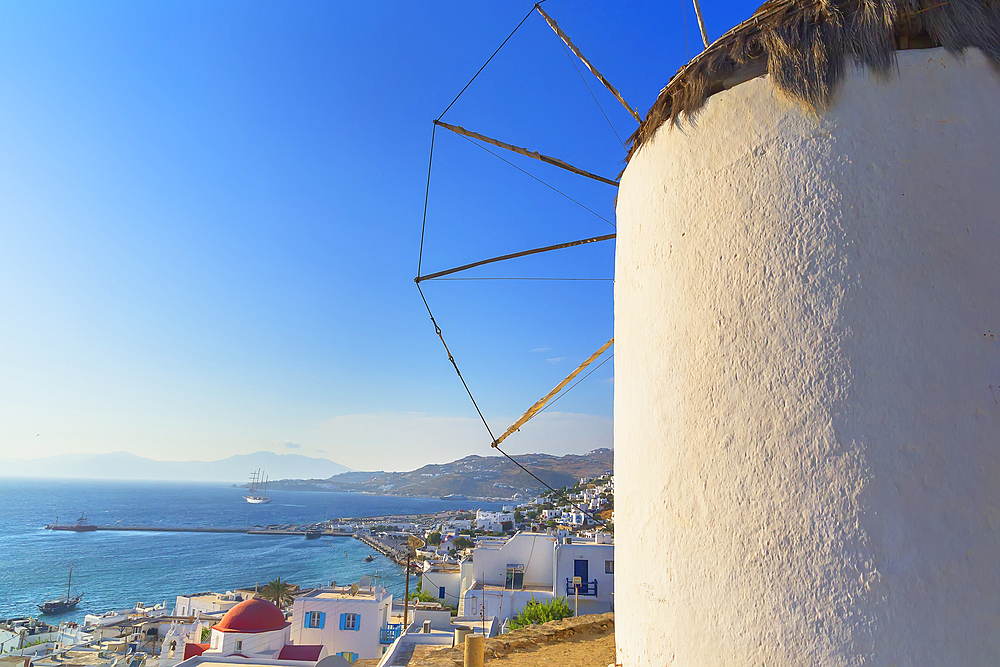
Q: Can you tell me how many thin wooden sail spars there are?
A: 5